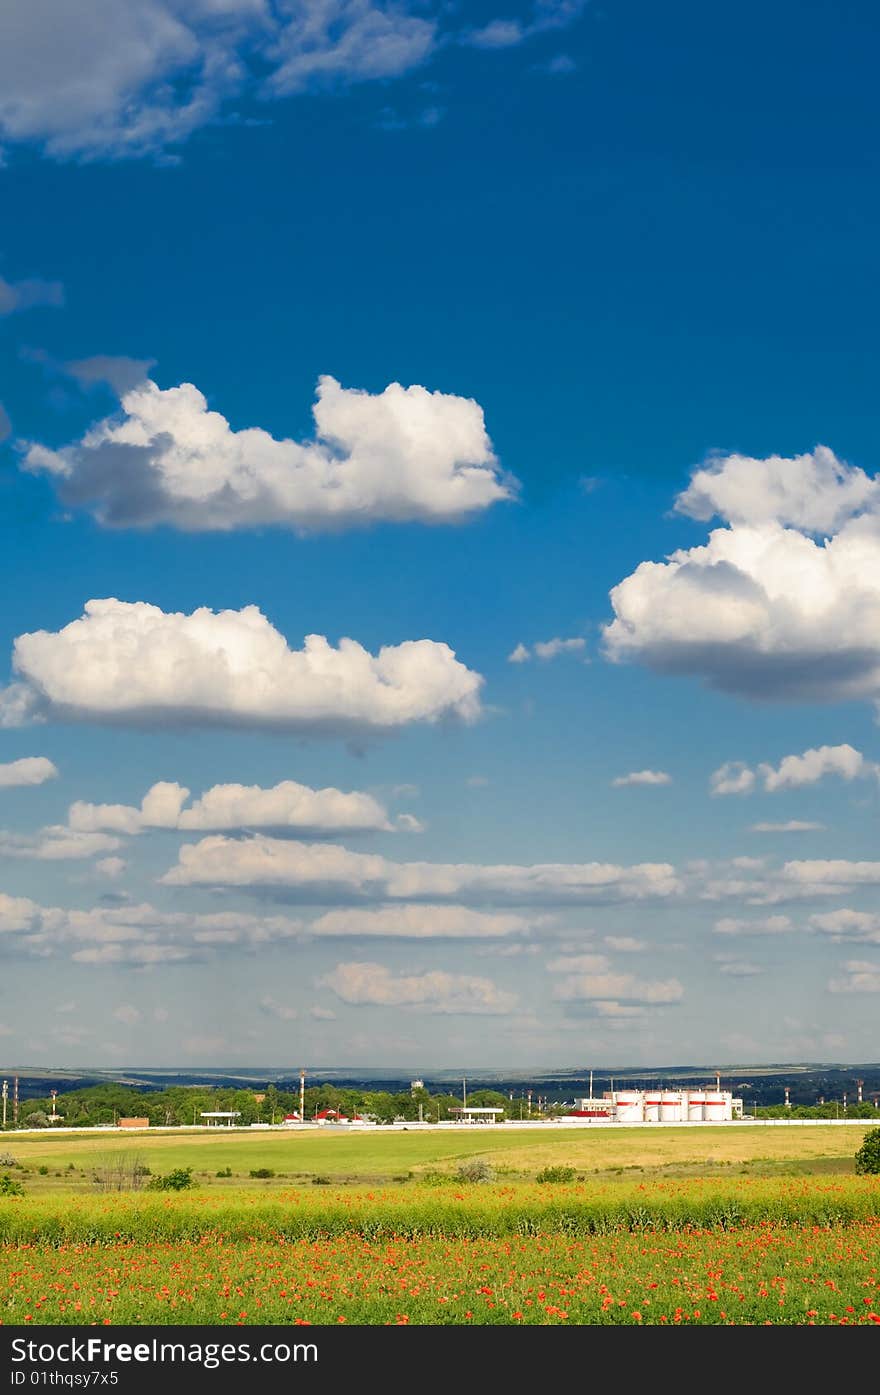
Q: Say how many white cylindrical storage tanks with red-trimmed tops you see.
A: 5